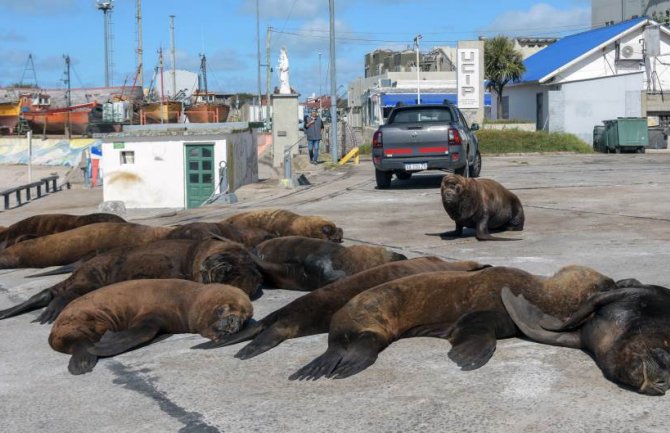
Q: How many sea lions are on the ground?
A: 11